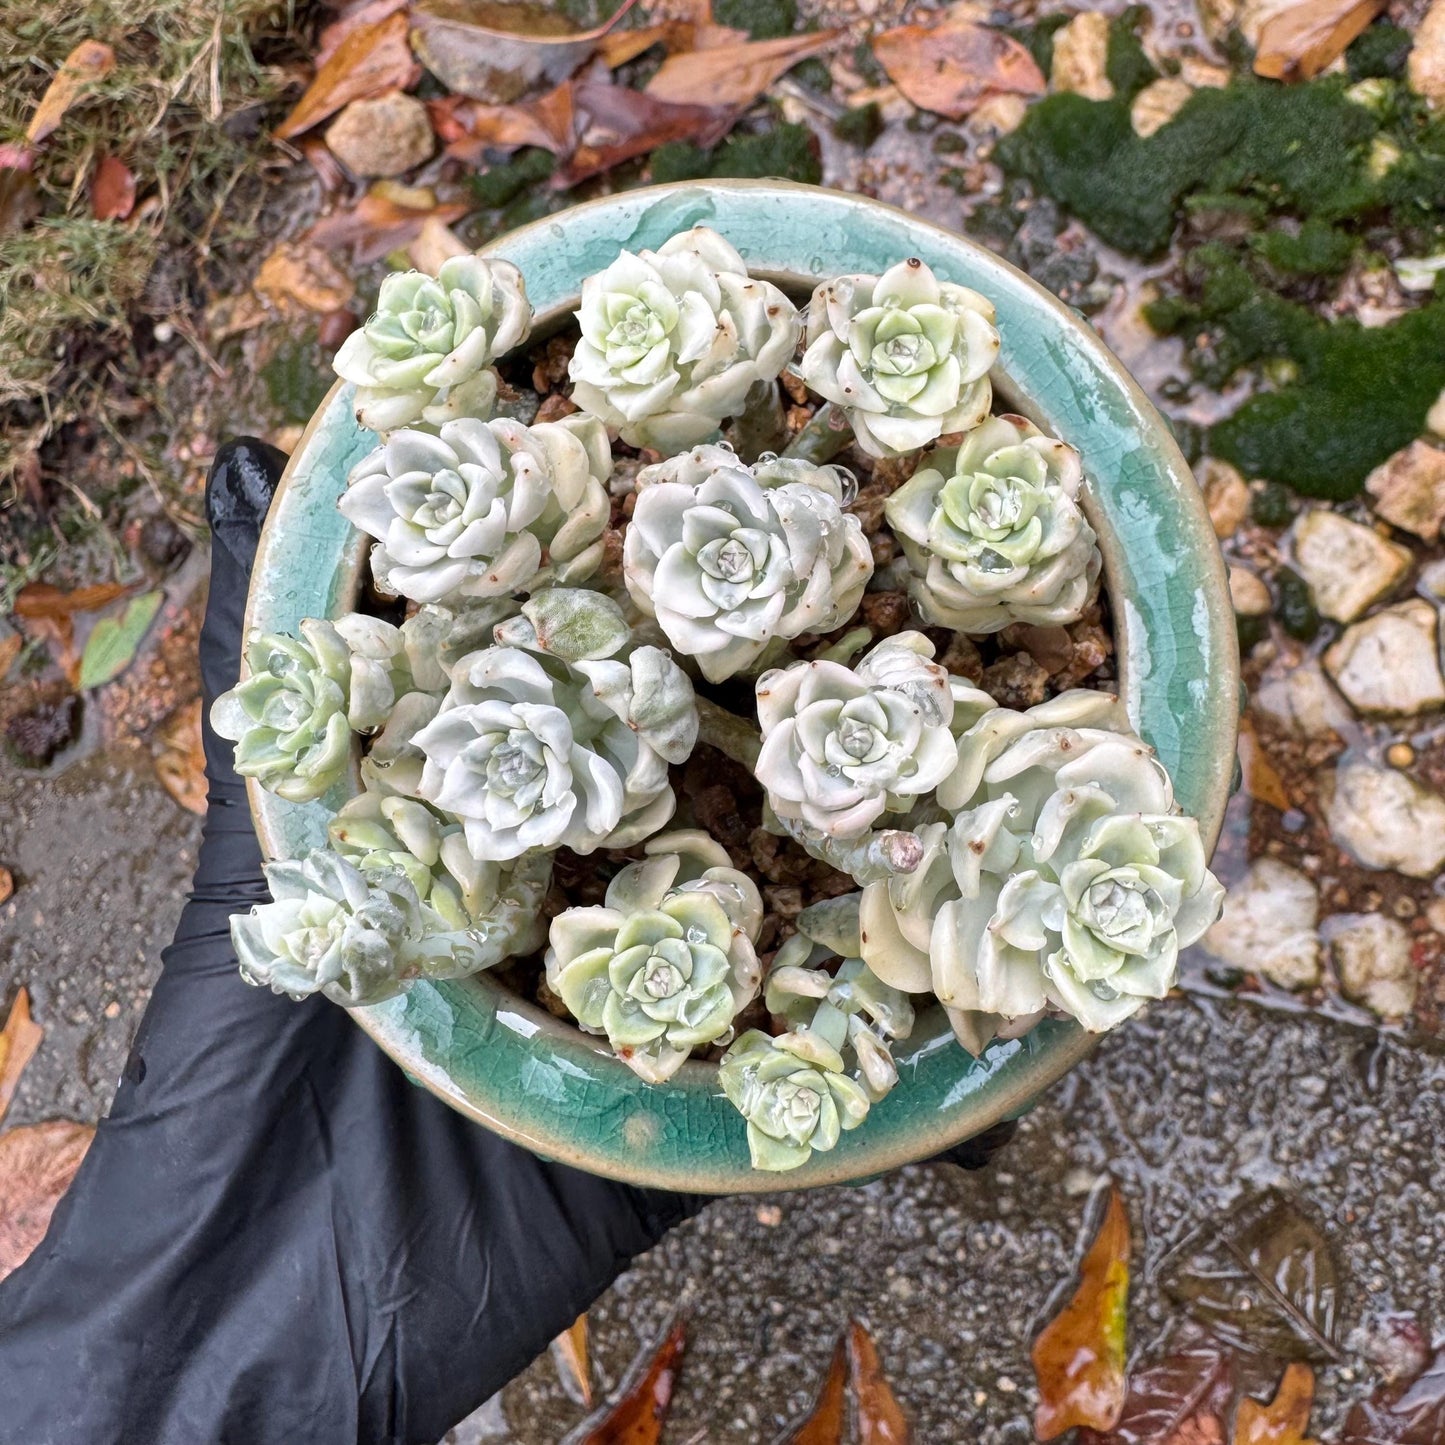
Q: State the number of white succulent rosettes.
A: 13